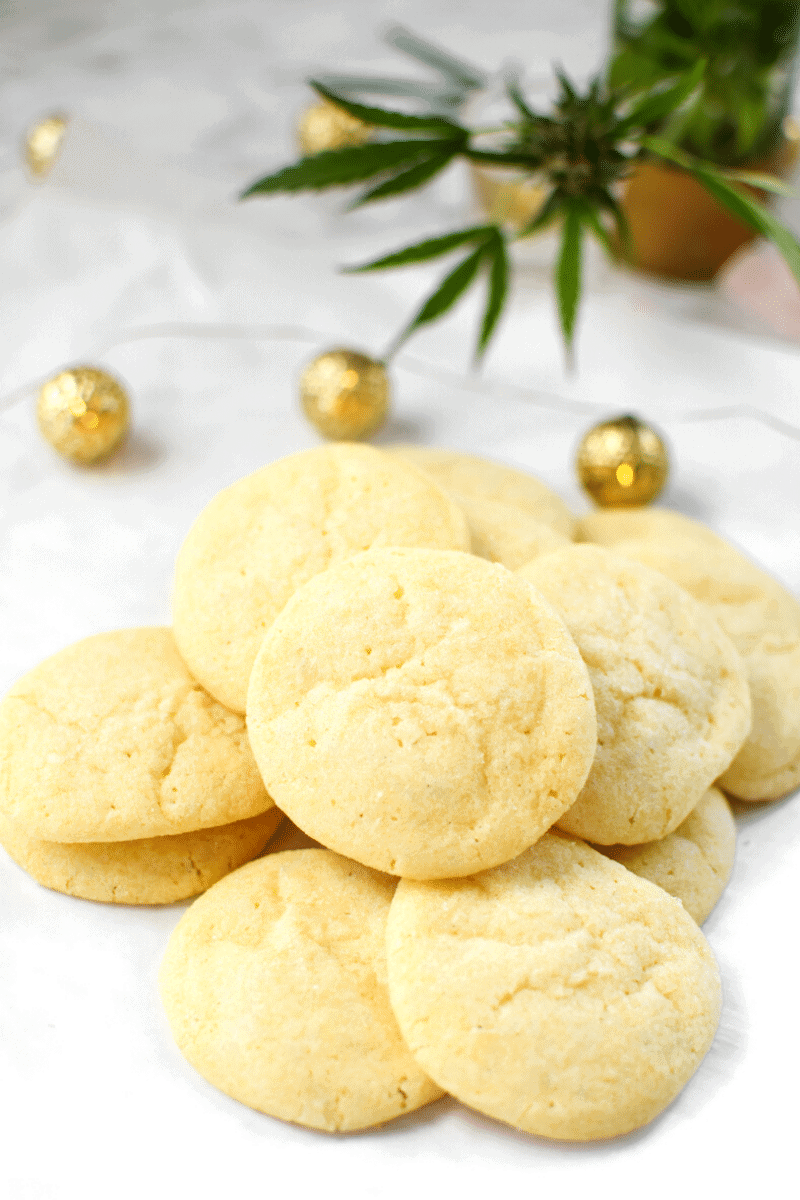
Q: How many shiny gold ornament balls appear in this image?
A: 5